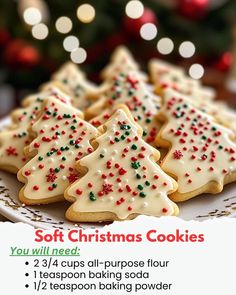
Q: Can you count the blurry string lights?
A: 11